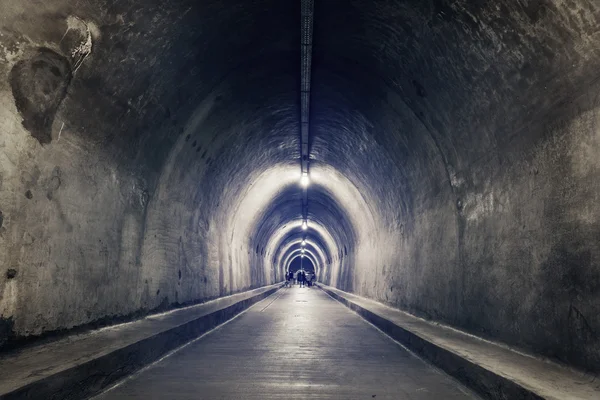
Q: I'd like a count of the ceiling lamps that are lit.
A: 5